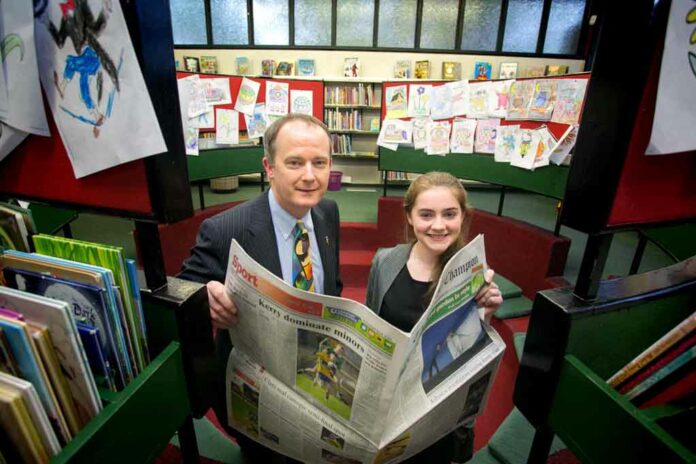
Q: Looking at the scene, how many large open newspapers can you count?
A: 1